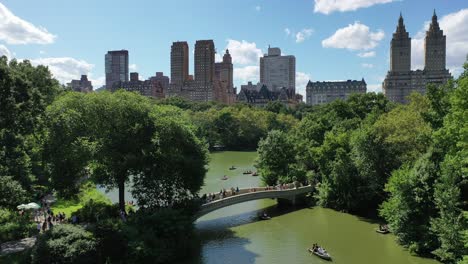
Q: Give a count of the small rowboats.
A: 7